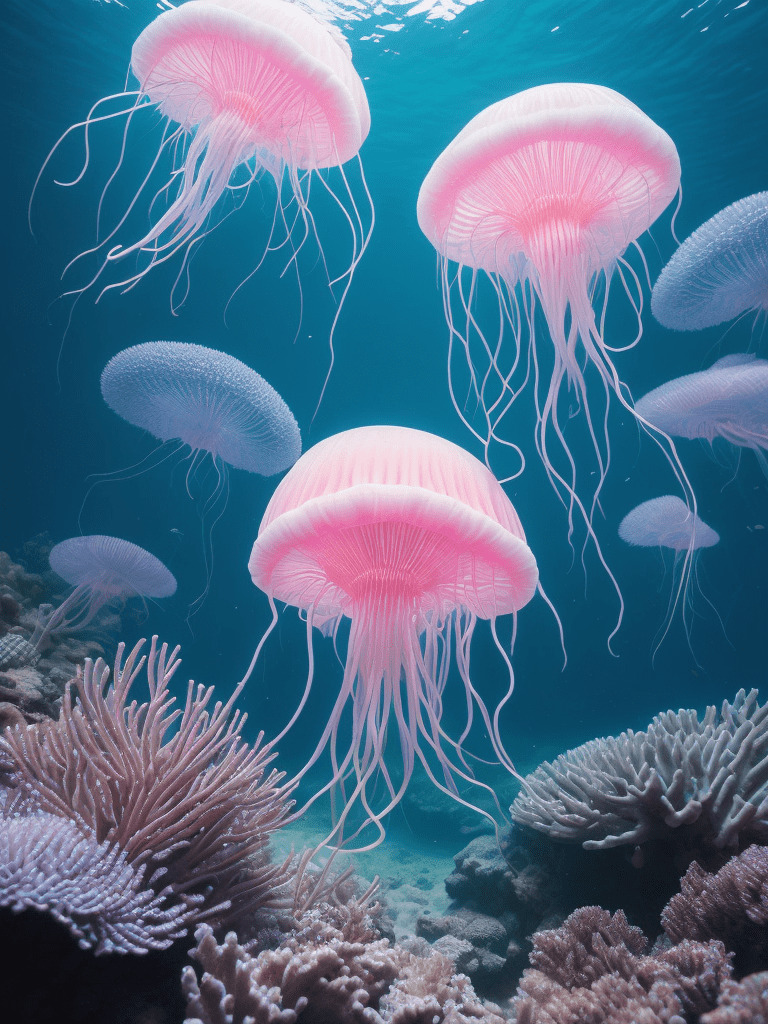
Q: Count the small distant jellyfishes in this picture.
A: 5